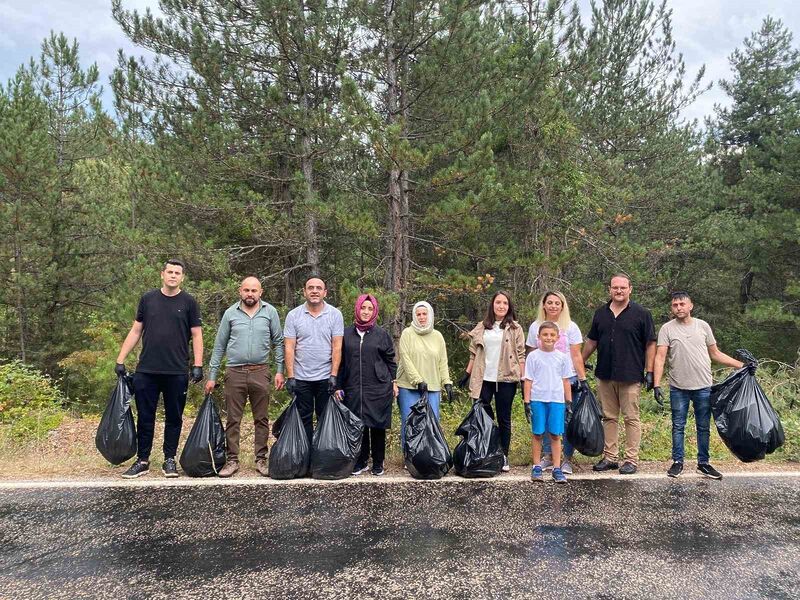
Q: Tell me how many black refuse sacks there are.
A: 8